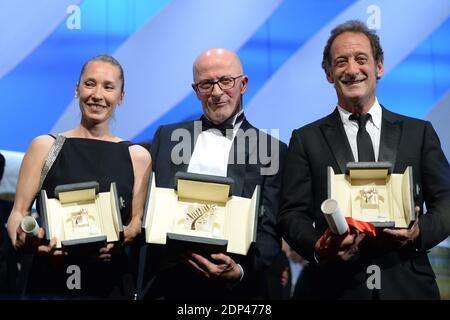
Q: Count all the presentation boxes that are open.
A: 3